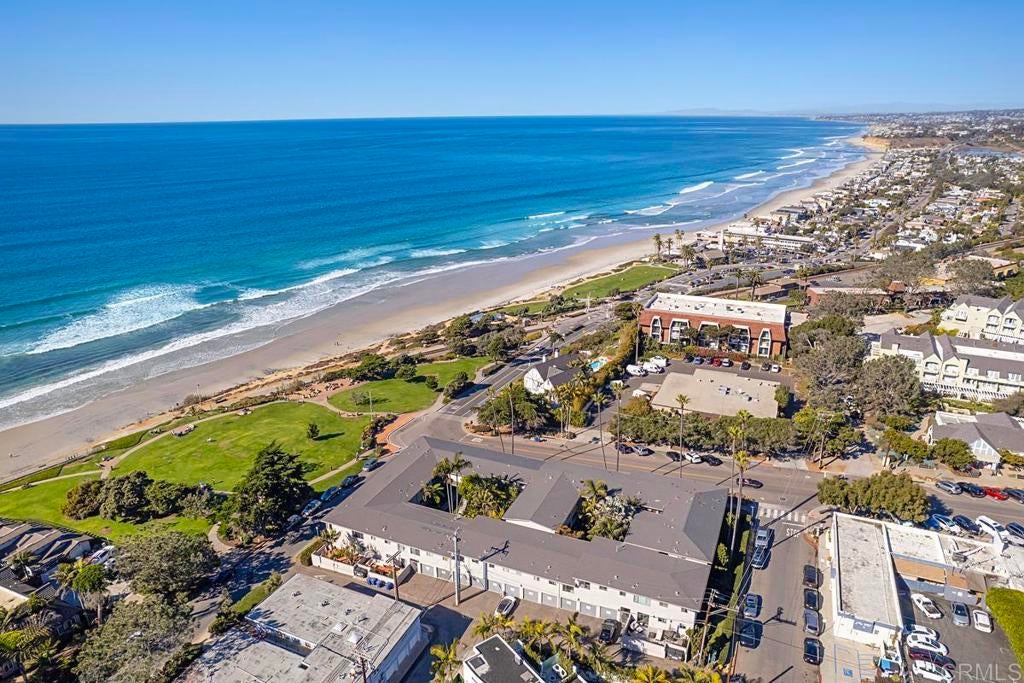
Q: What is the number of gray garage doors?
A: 11